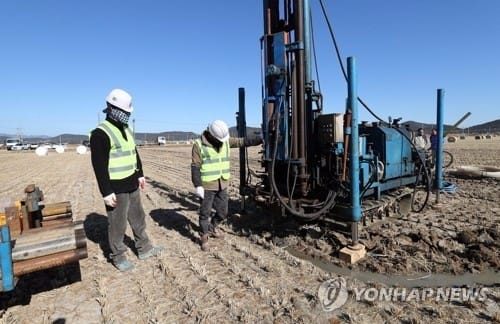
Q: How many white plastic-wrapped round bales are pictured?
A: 3